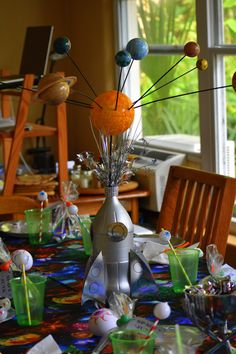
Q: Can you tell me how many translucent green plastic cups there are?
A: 5